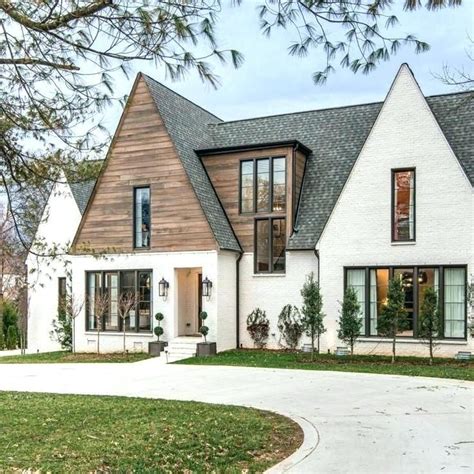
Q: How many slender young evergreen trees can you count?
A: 4